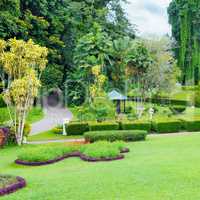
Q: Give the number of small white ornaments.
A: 2